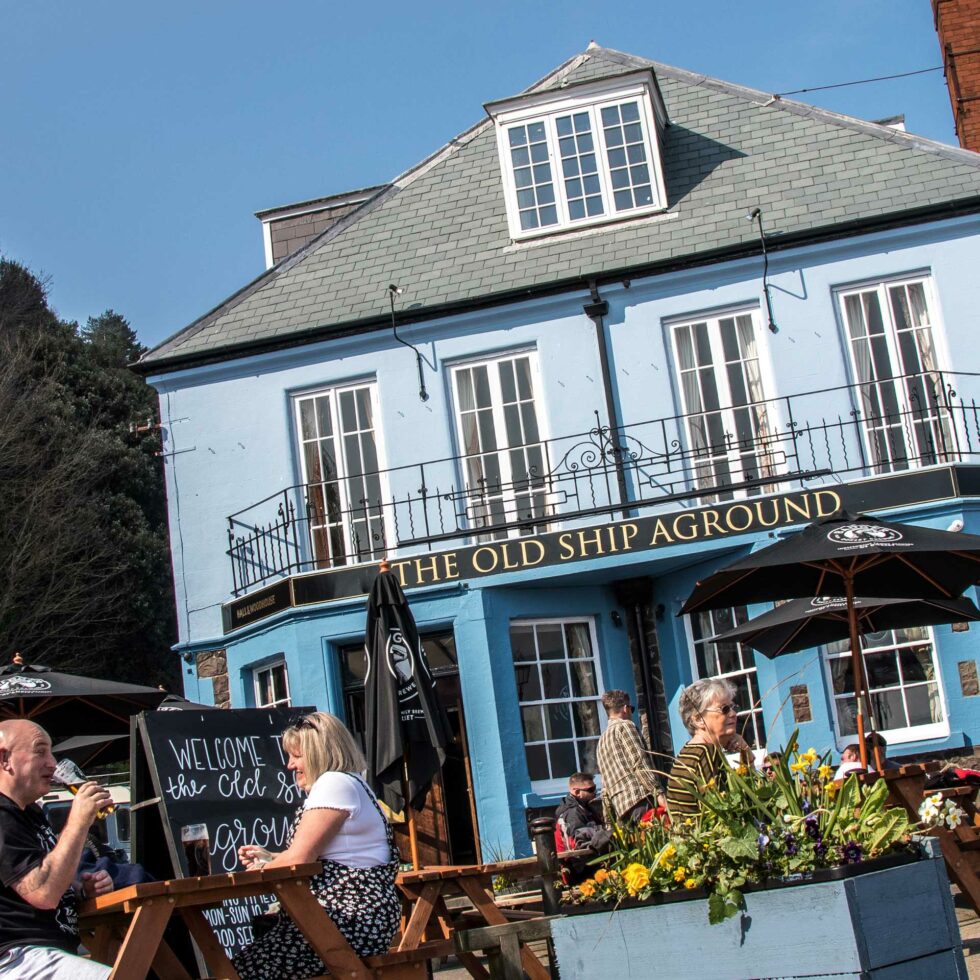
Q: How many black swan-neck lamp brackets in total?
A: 2